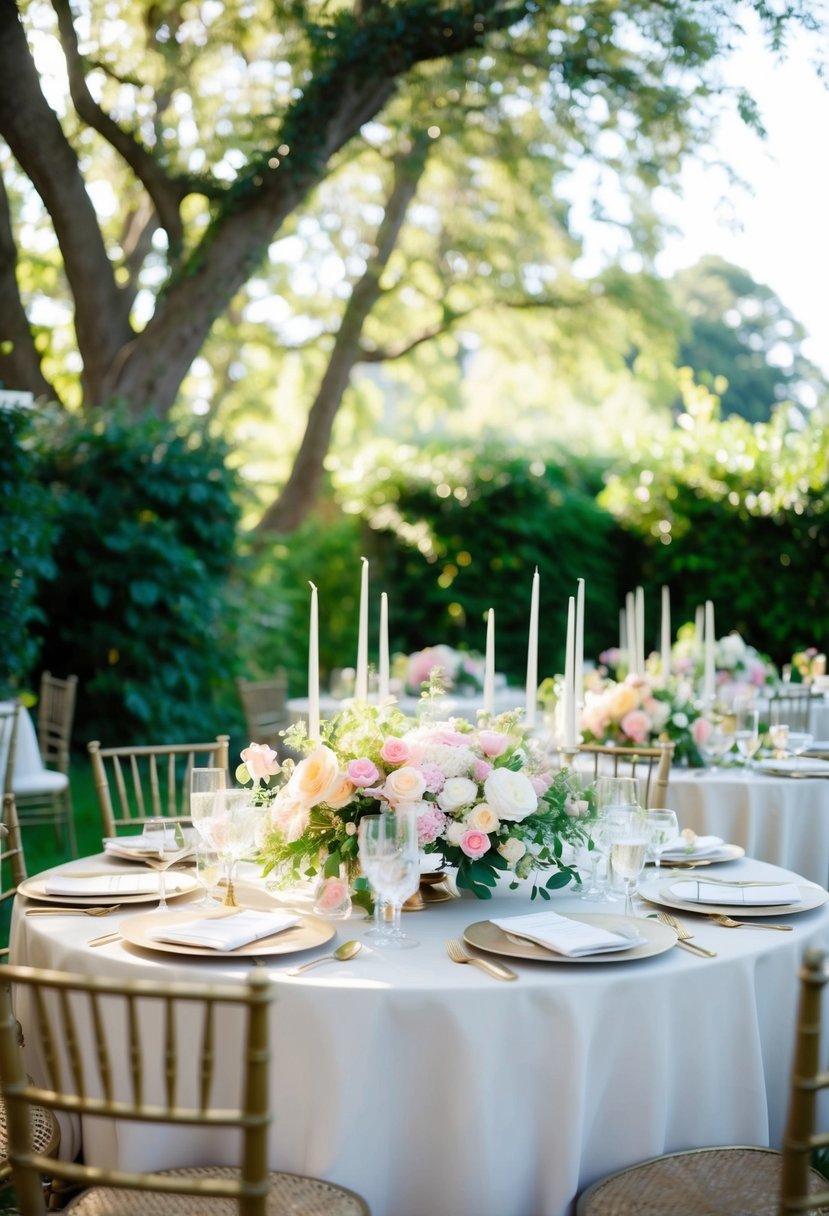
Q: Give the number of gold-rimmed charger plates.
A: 6